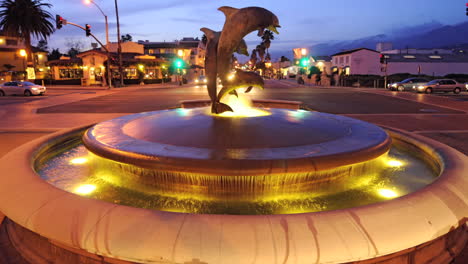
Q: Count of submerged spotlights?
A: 4